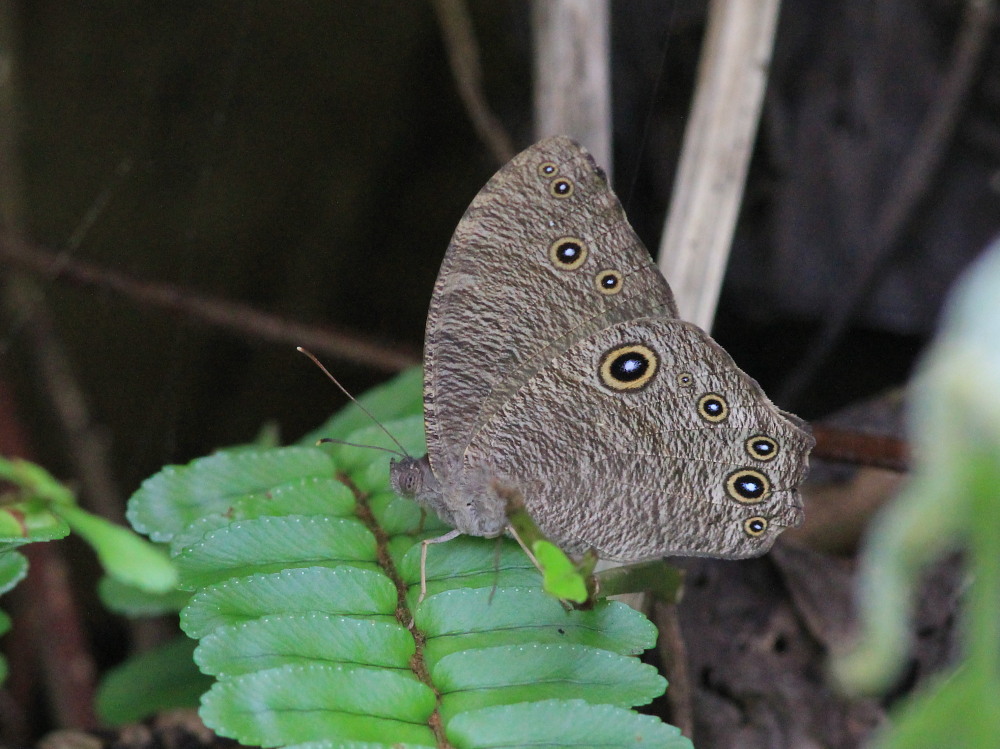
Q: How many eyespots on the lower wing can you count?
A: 6